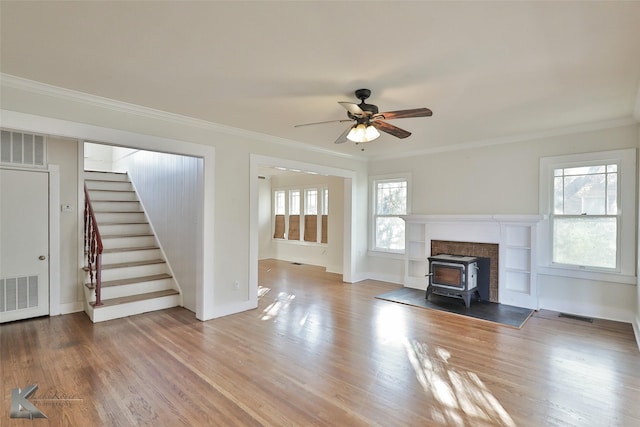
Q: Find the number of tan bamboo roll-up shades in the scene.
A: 4